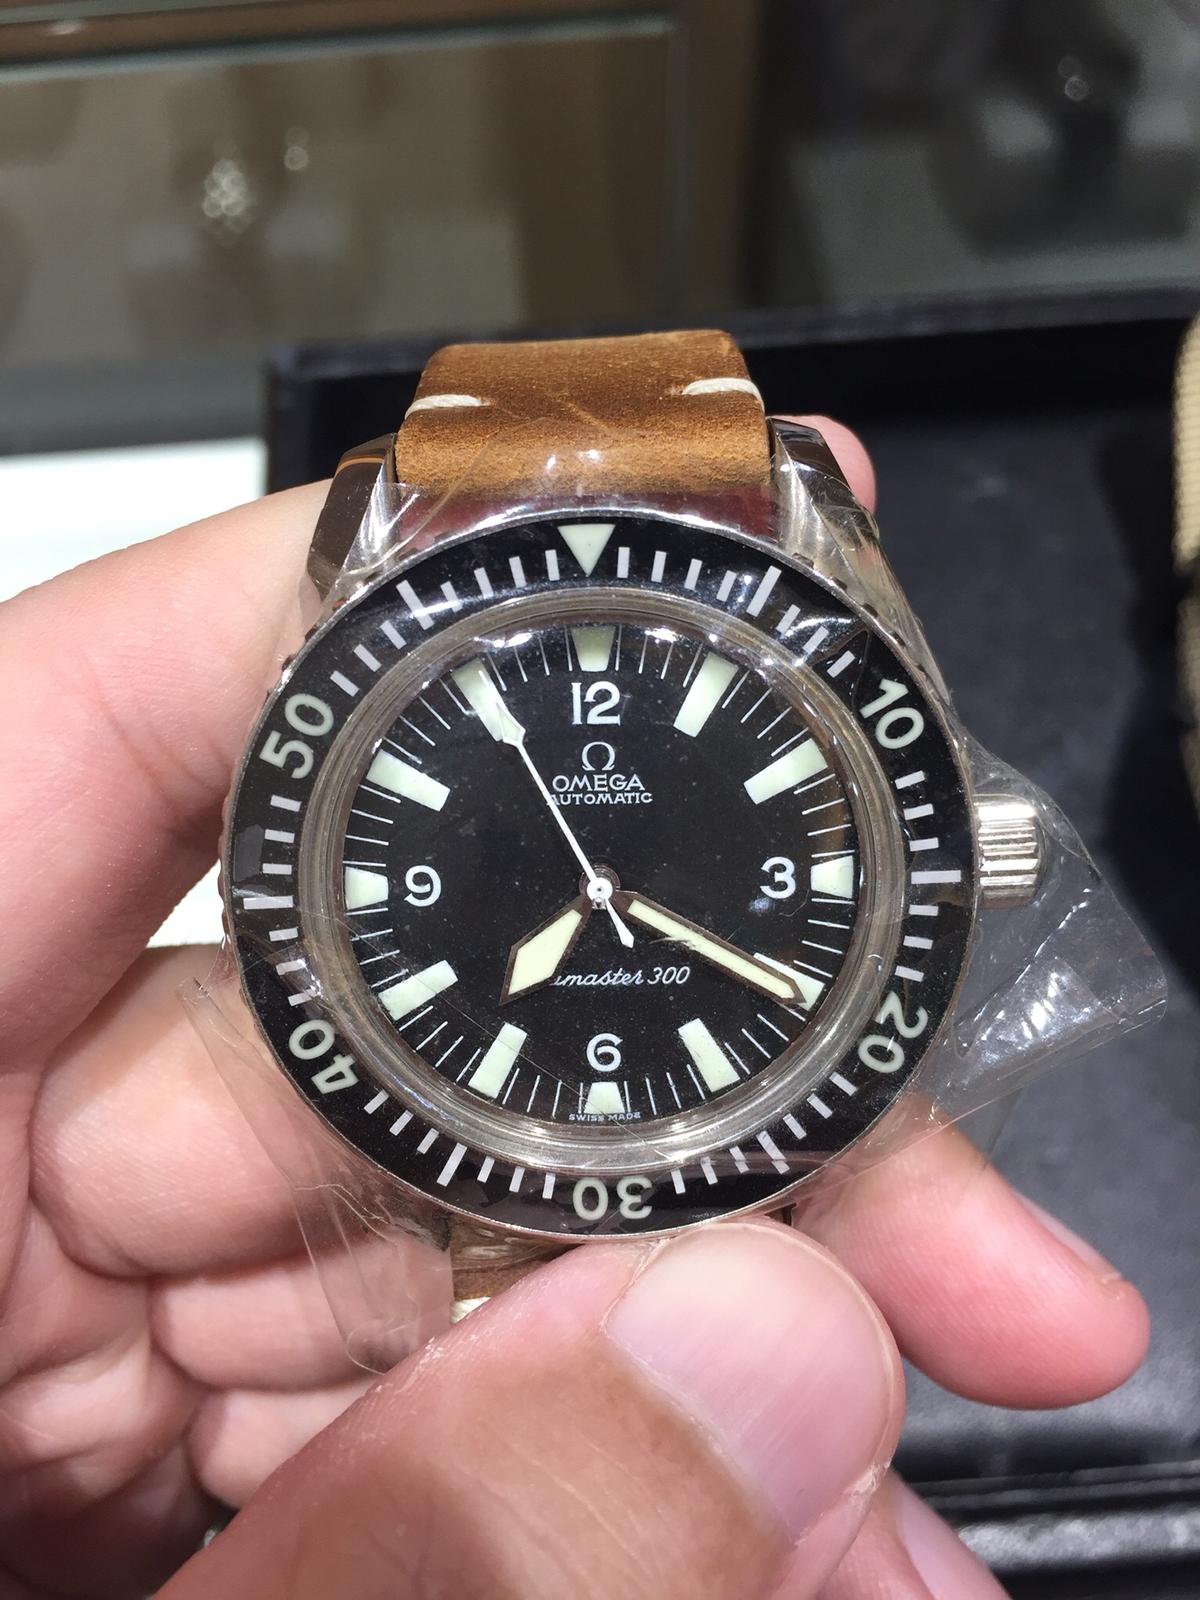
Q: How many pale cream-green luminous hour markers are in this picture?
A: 12